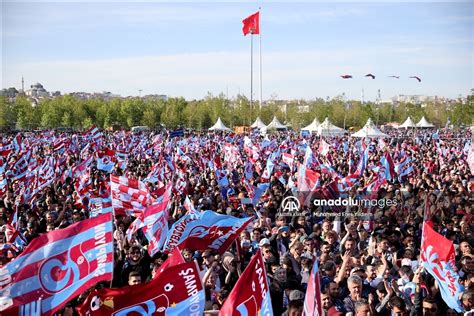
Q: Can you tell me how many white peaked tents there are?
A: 8